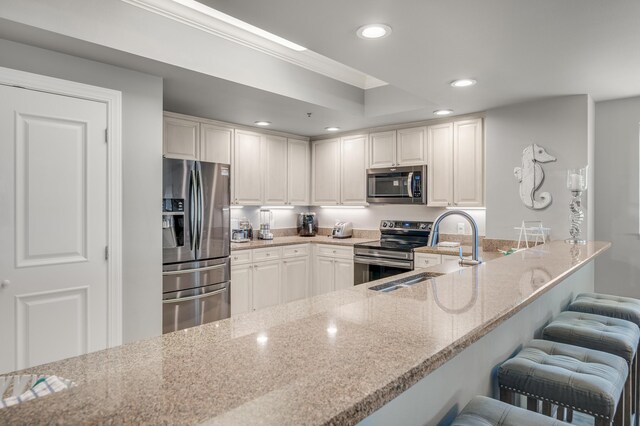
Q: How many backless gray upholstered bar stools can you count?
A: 4